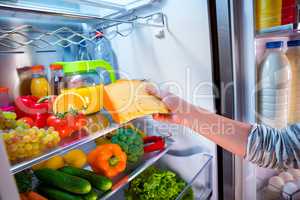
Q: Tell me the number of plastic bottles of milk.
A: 2